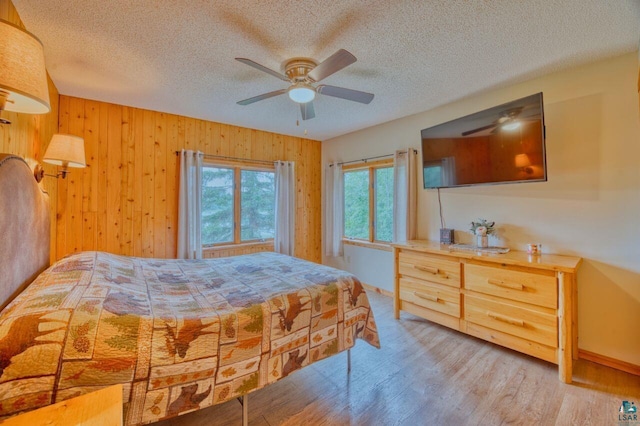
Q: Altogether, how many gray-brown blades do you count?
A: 5